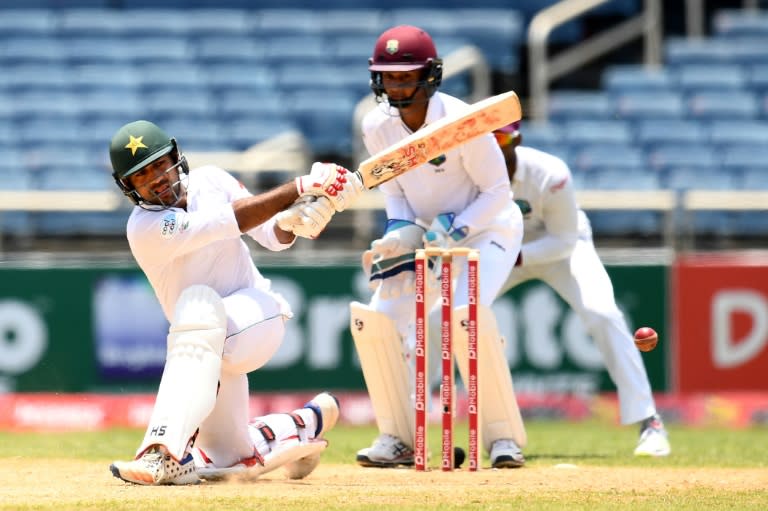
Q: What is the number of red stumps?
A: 3